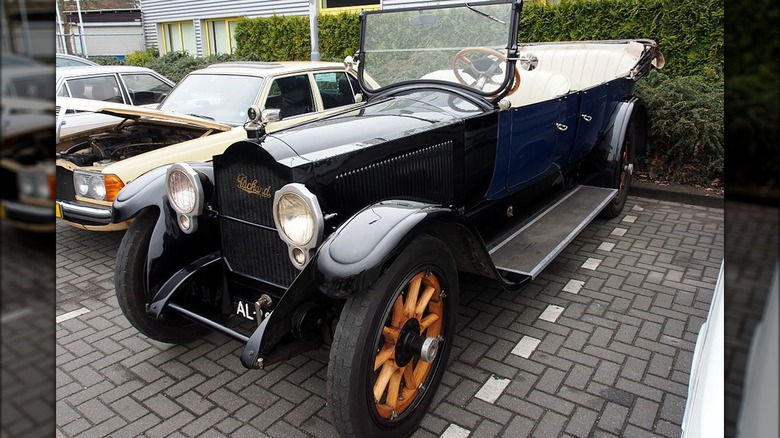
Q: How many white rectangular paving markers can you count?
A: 11